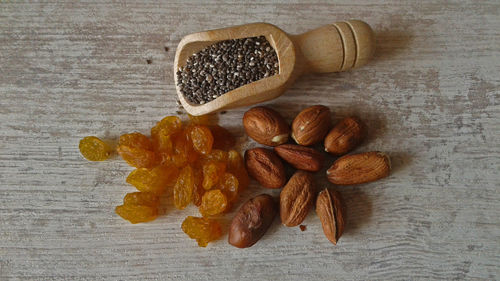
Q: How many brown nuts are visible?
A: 9